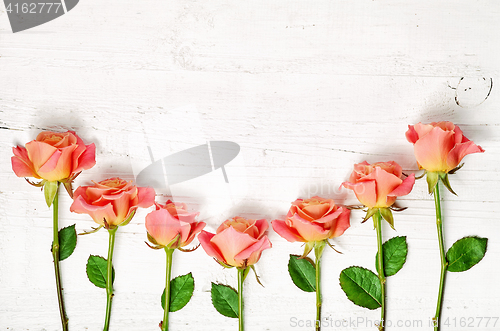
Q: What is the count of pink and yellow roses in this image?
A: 7